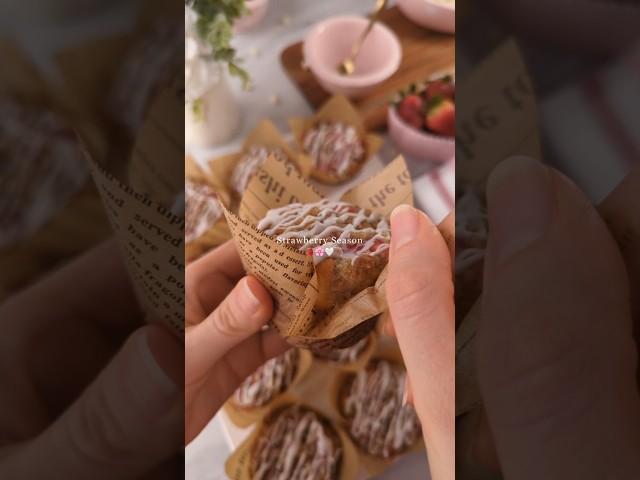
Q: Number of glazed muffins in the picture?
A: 8